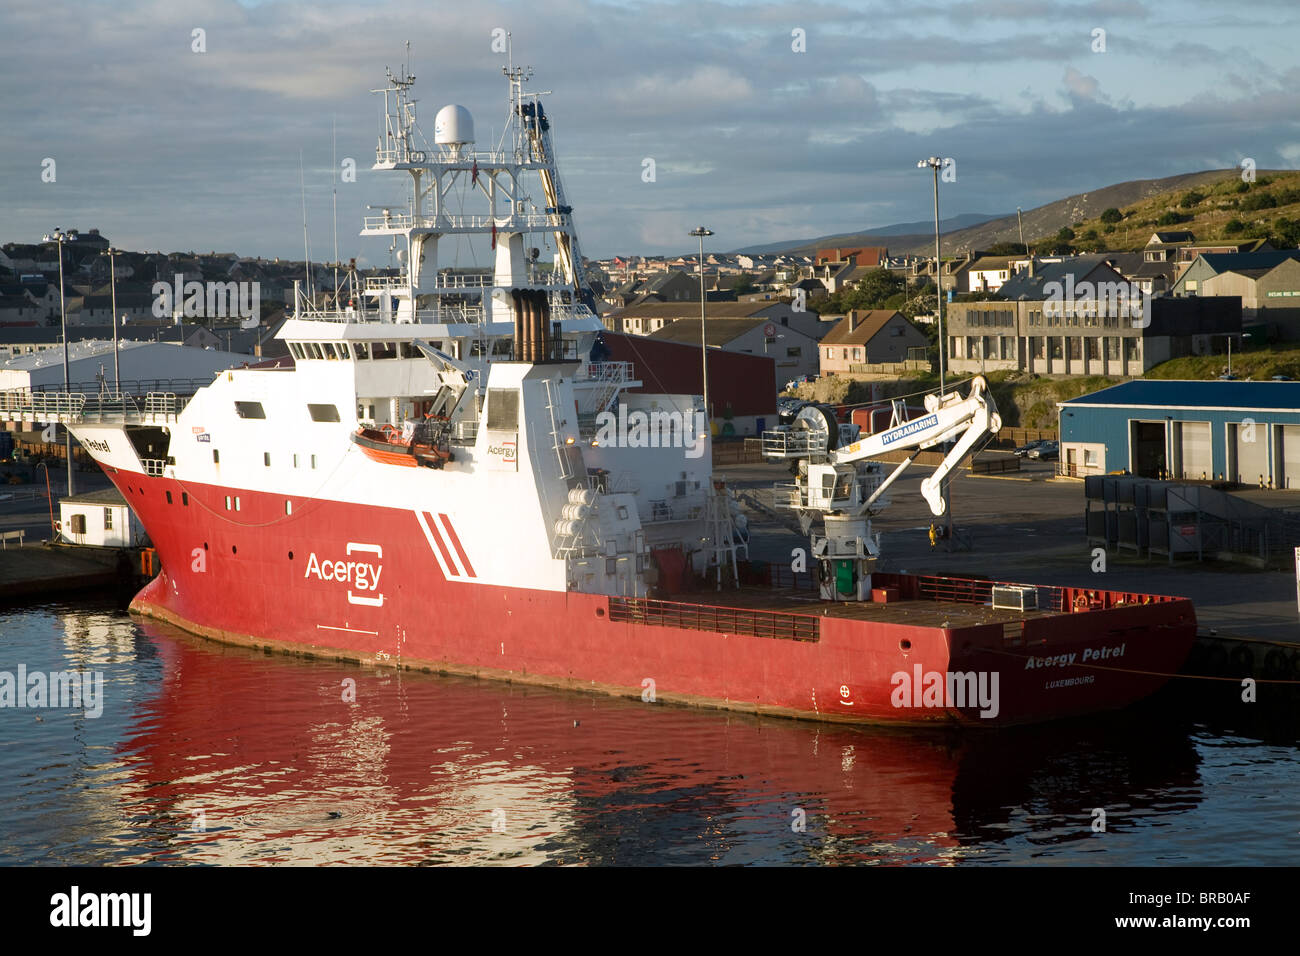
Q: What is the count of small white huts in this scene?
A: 1